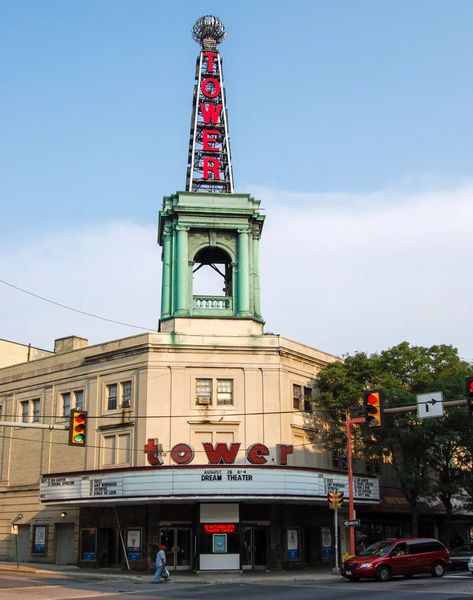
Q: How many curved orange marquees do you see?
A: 0